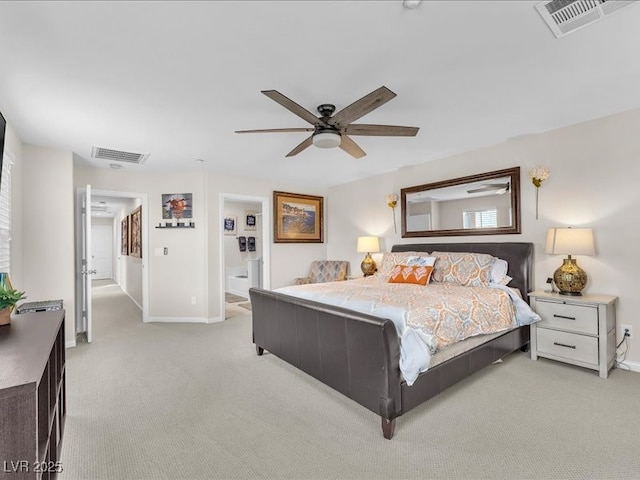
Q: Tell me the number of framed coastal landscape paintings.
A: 1